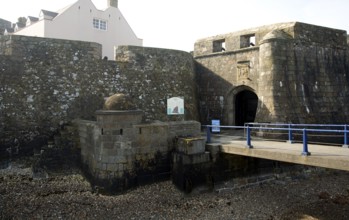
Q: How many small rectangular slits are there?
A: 3